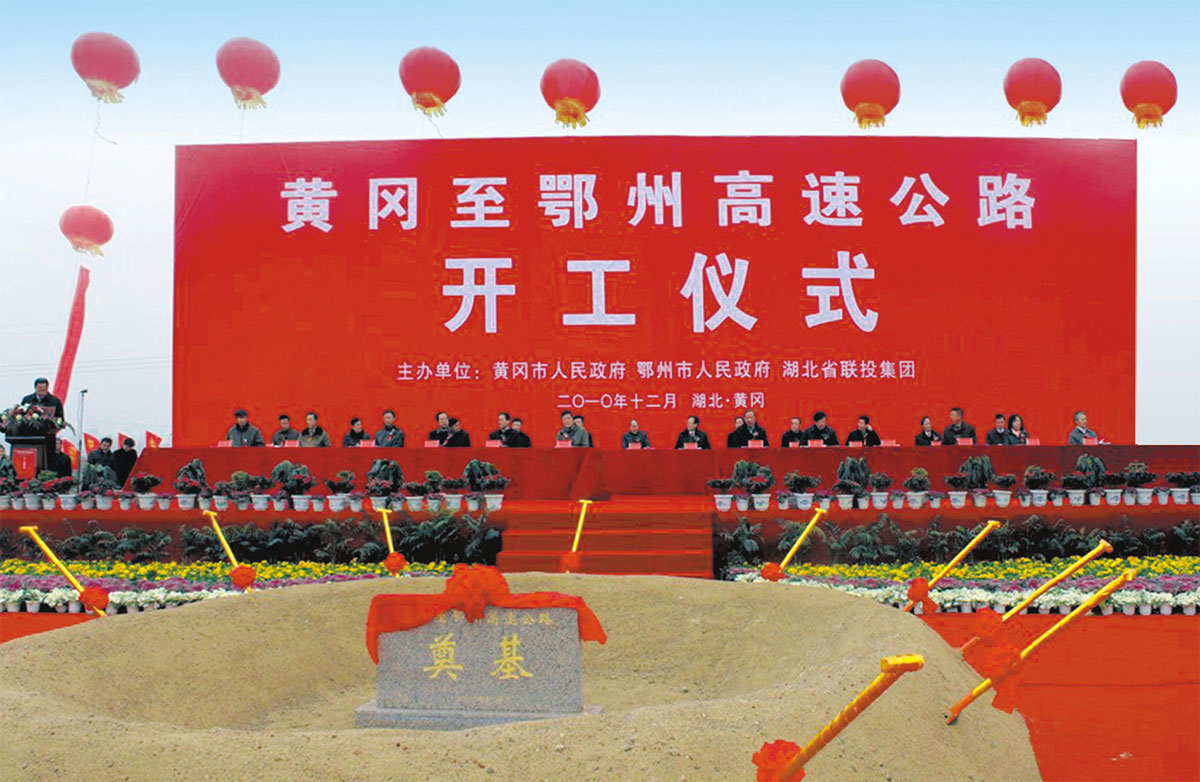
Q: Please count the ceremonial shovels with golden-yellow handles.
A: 9